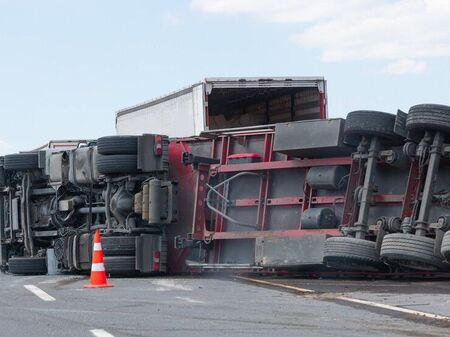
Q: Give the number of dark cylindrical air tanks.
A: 2